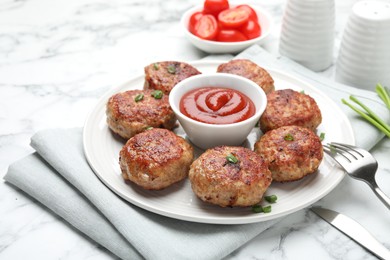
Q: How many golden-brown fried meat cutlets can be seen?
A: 7